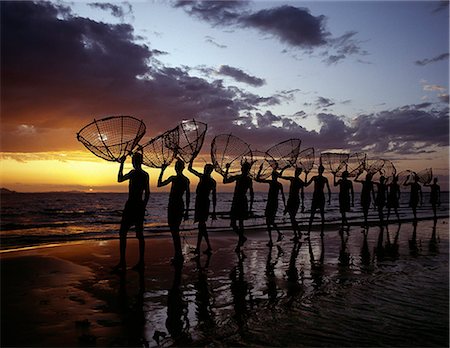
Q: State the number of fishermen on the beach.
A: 13